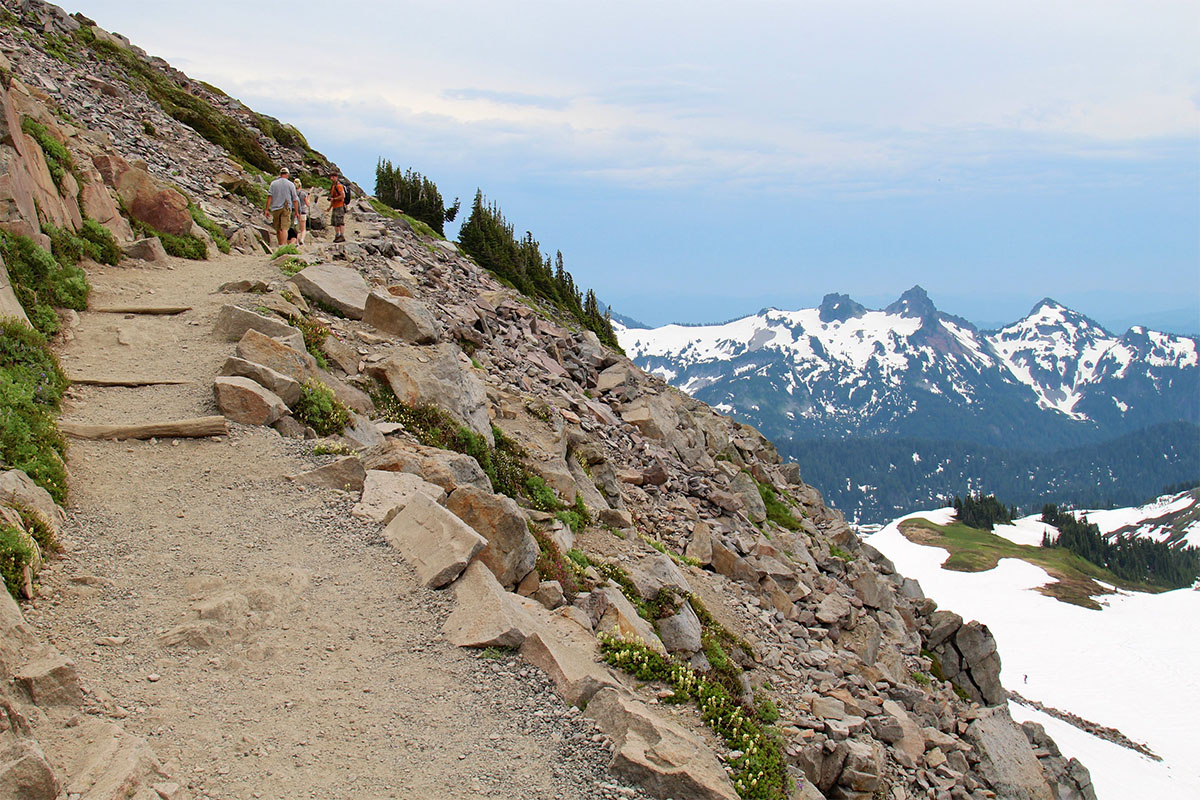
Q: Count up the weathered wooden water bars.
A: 3